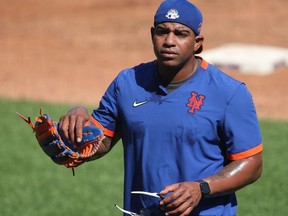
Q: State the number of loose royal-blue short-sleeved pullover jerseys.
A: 1